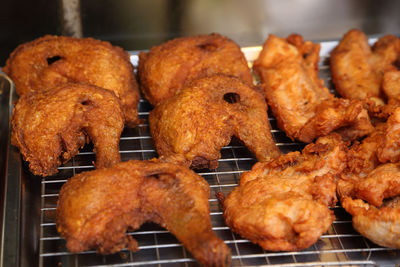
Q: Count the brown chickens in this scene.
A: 5